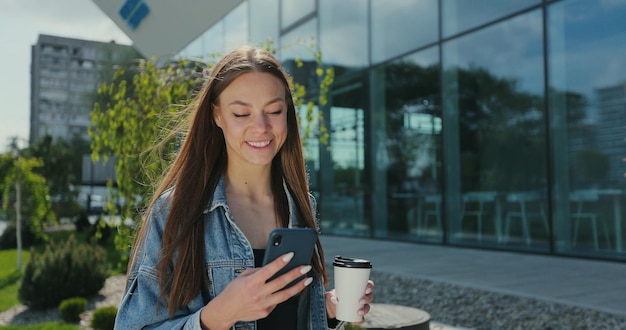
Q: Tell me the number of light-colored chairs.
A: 4